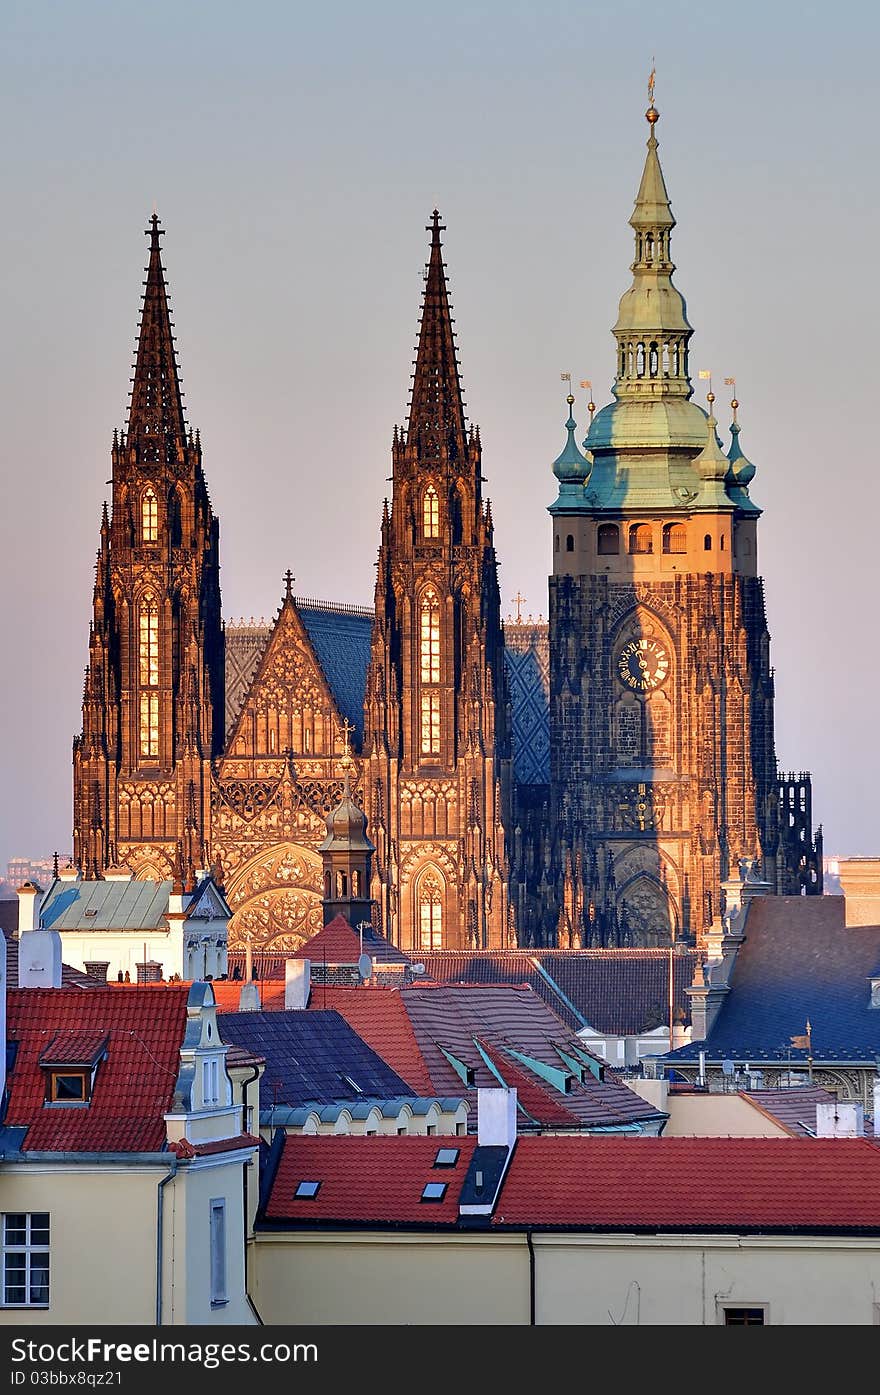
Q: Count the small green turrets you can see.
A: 4